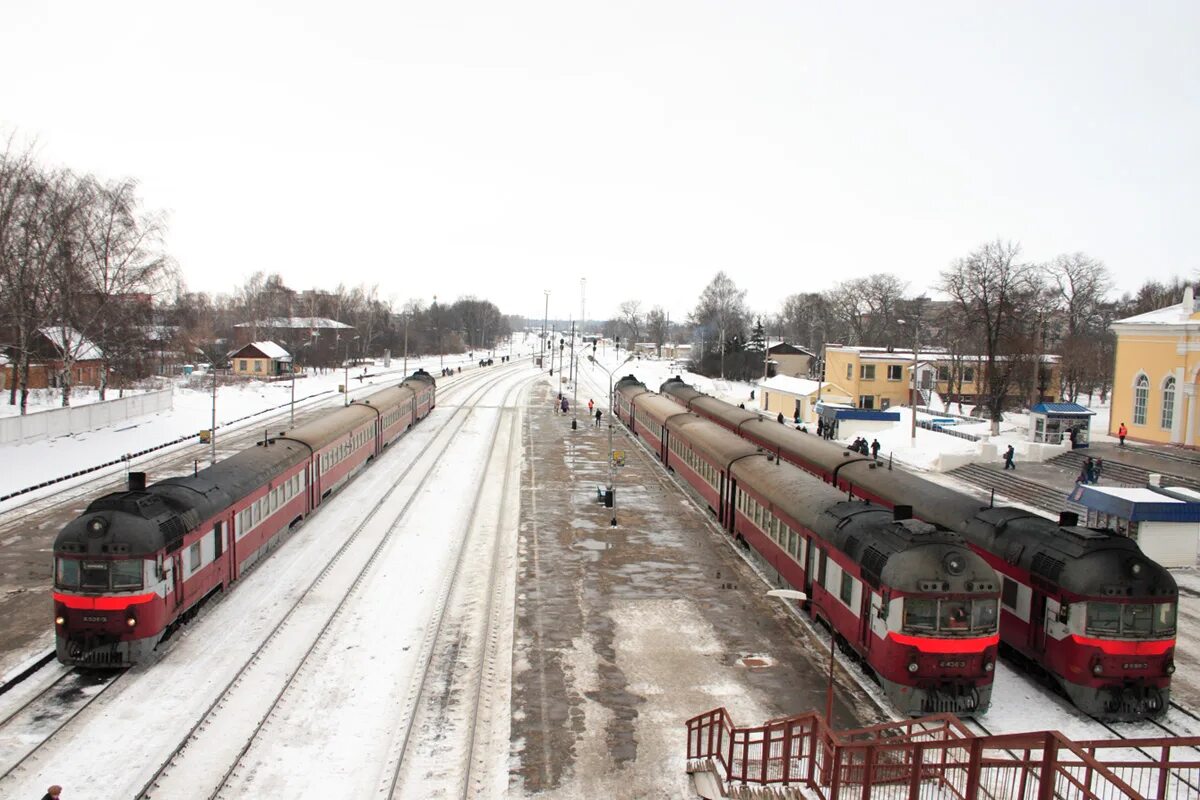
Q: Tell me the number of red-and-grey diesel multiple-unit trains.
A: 3